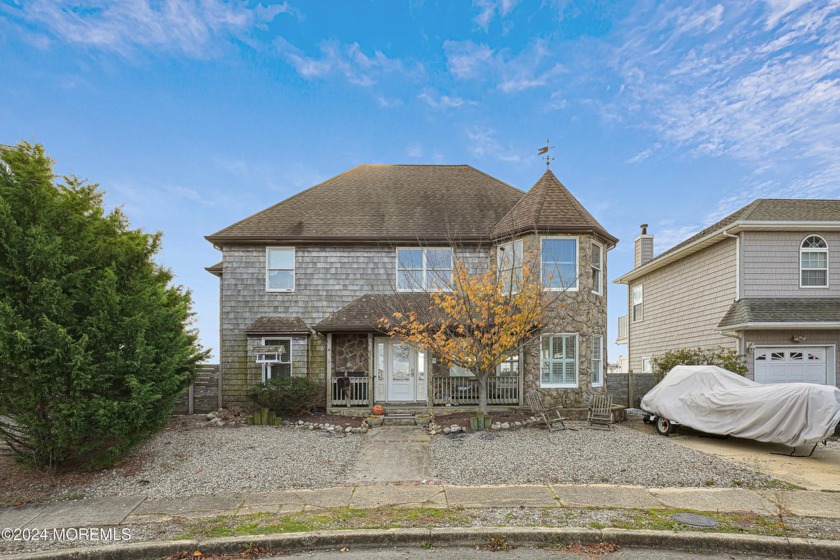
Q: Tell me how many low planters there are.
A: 2